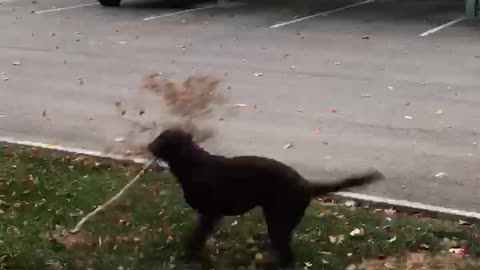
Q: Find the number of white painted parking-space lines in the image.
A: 4